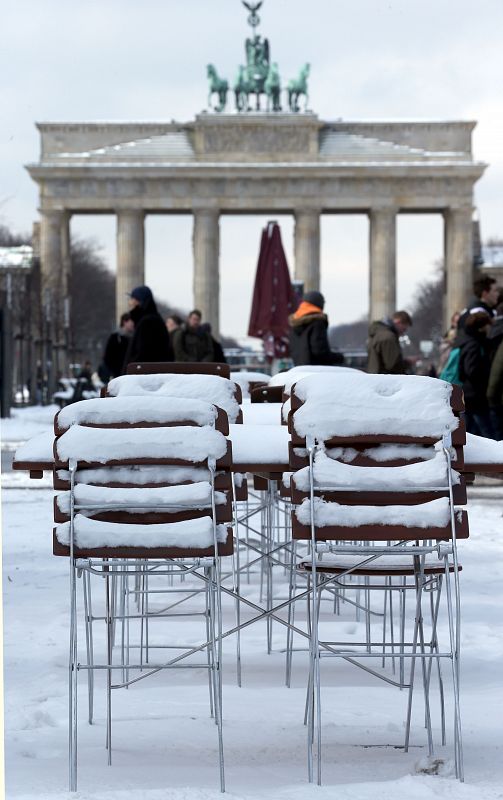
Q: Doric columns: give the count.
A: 6